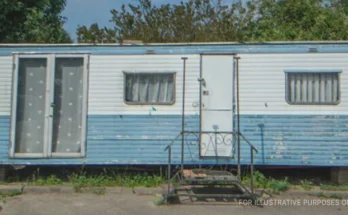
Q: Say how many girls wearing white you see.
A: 0